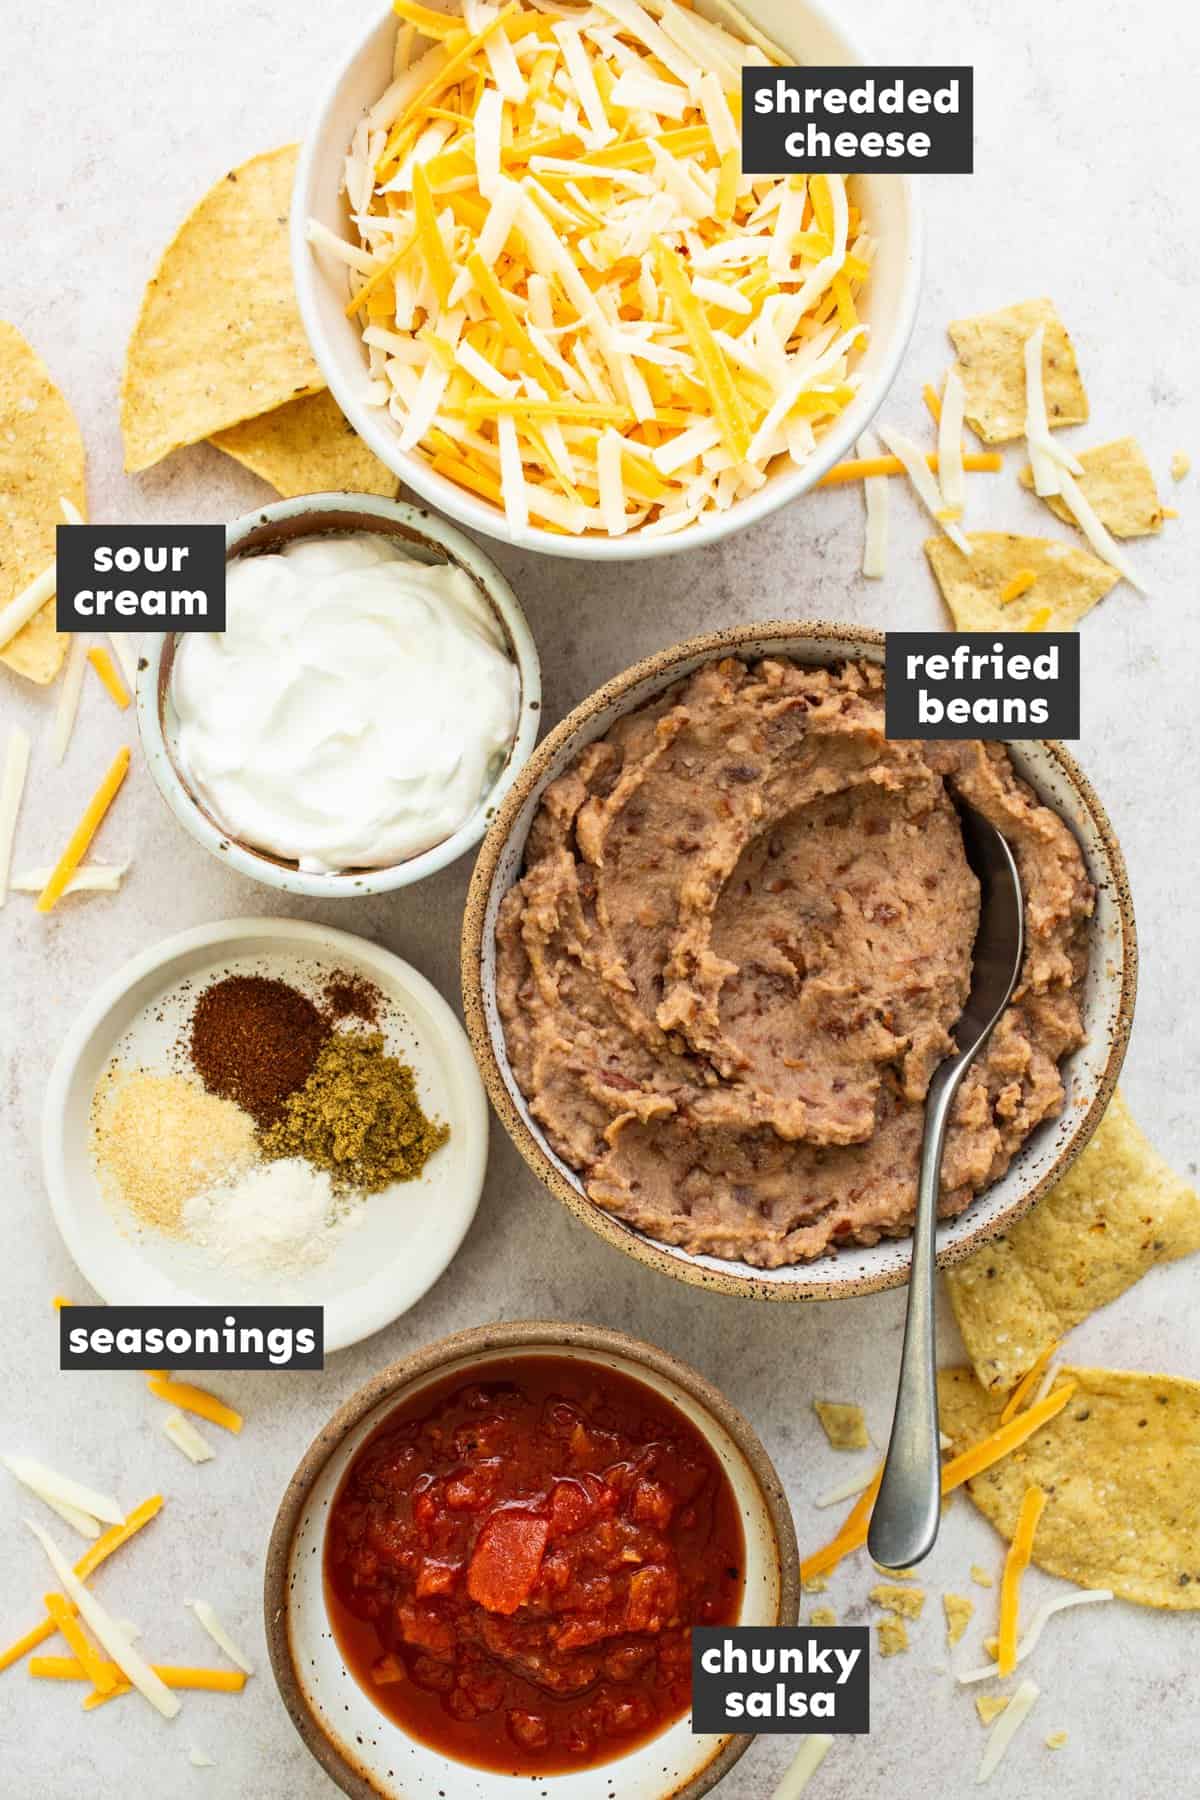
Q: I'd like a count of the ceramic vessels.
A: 5